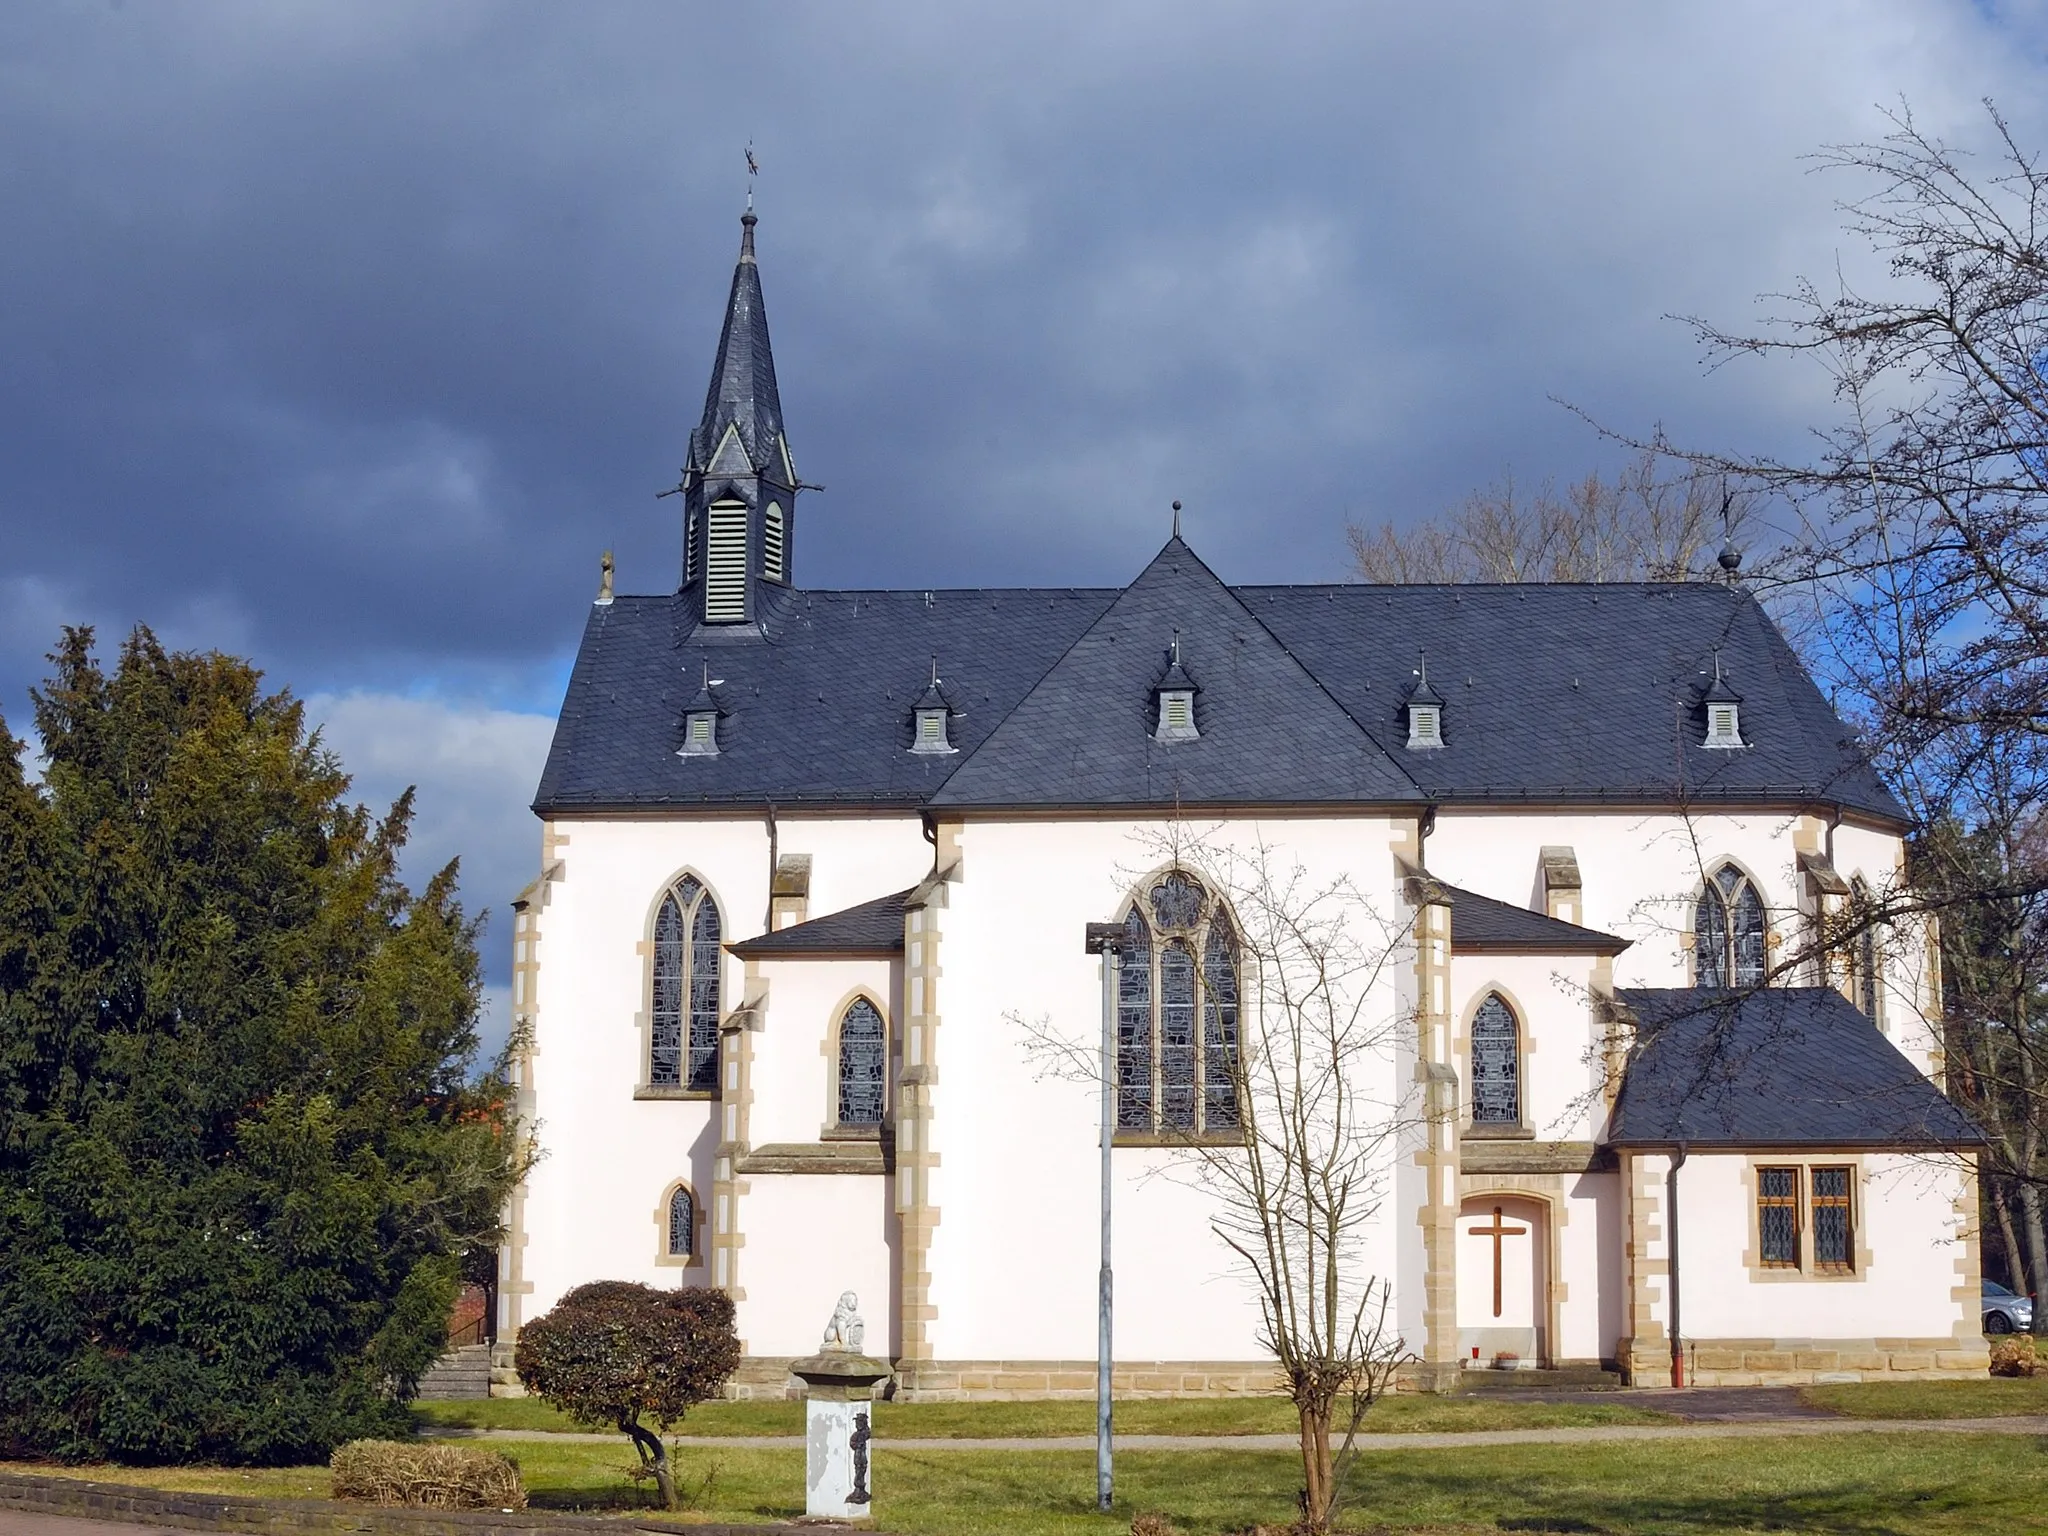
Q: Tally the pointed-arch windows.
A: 7